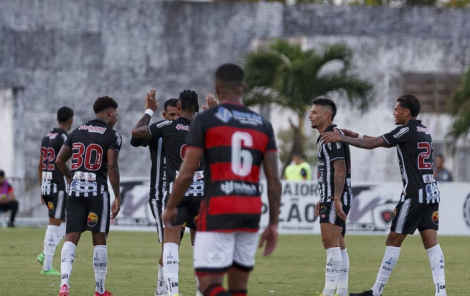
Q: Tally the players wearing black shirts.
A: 6